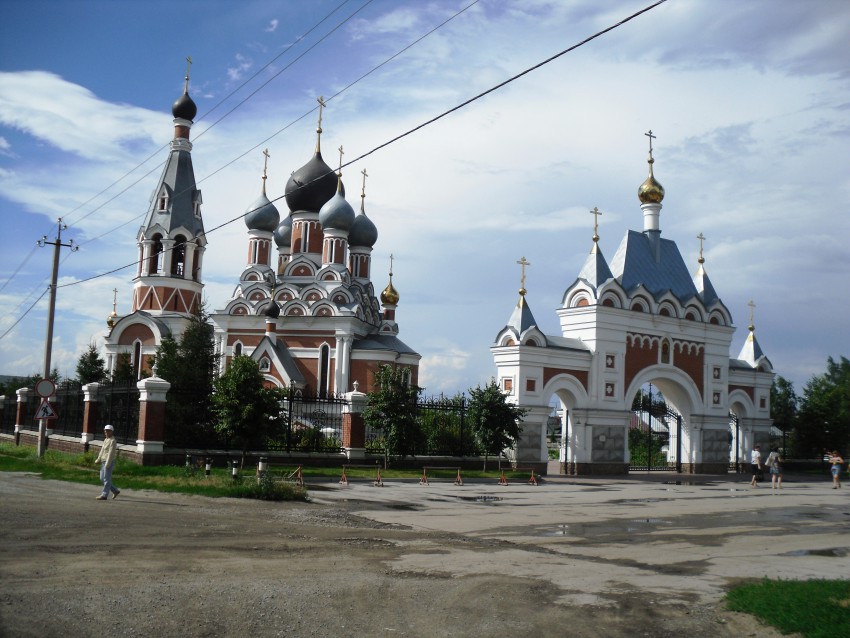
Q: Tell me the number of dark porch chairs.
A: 0